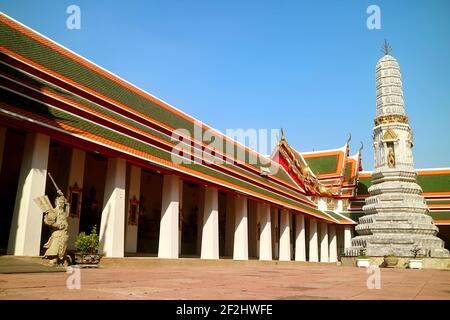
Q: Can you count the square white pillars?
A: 12